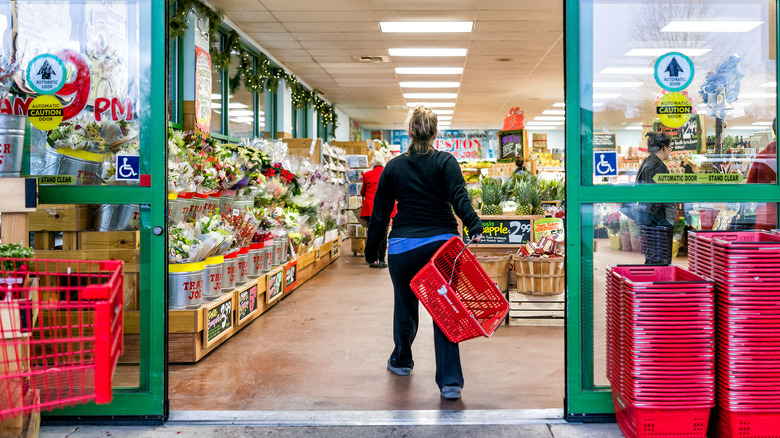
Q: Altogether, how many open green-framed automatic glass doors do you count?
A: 2